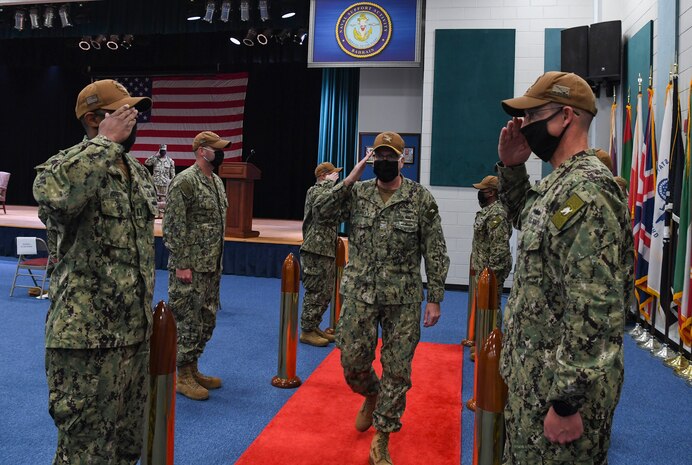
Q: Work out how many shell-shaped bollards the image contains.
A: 6